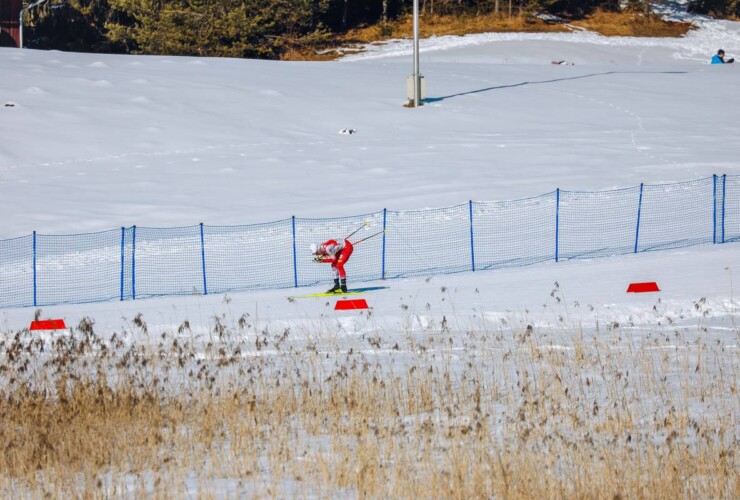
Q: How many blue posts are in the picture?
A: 11